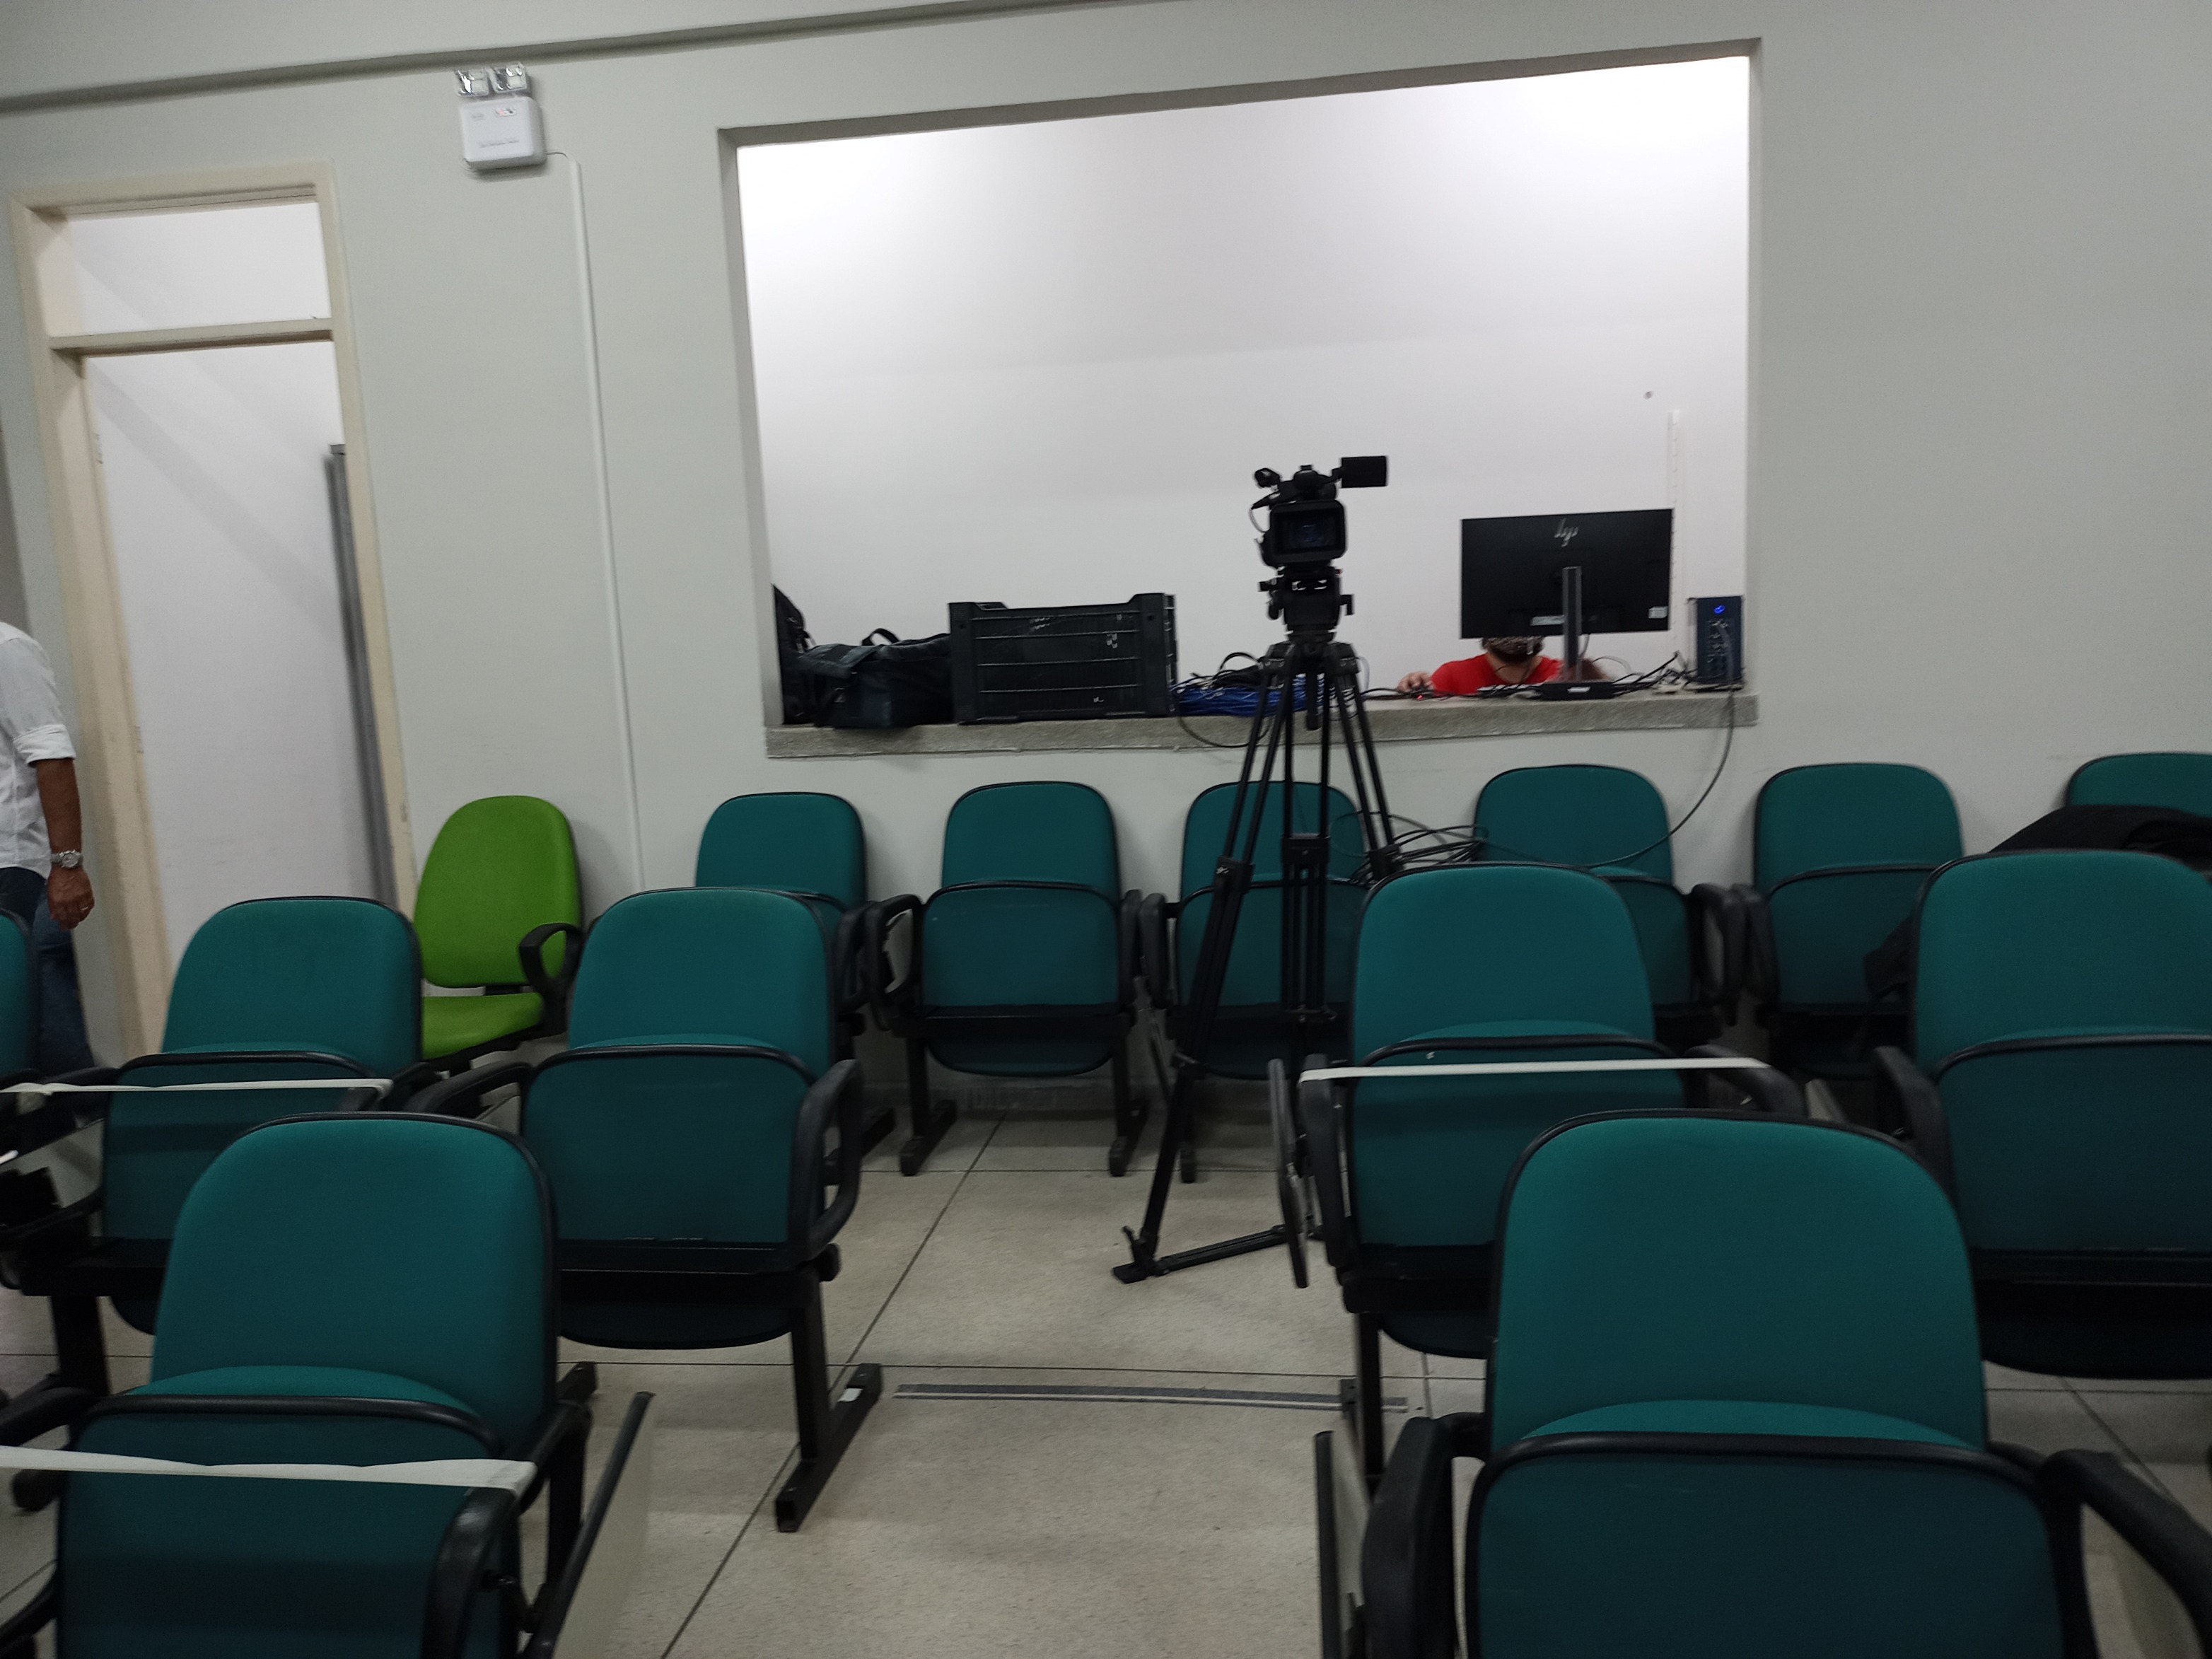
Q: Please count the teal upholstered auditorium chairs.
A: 13